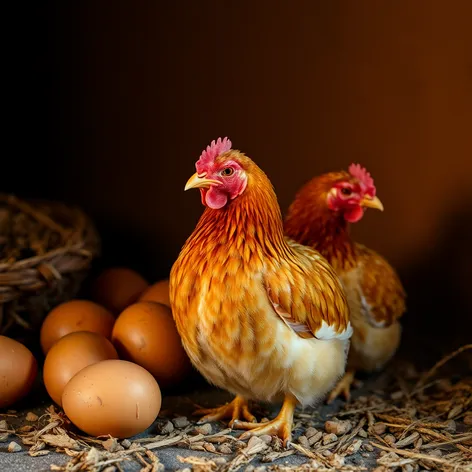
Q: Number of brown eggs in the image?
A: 7